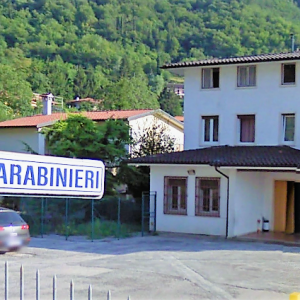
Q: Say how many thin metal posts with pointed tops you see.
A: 8